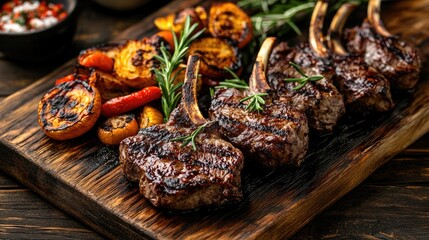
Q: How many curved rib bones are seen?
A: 5